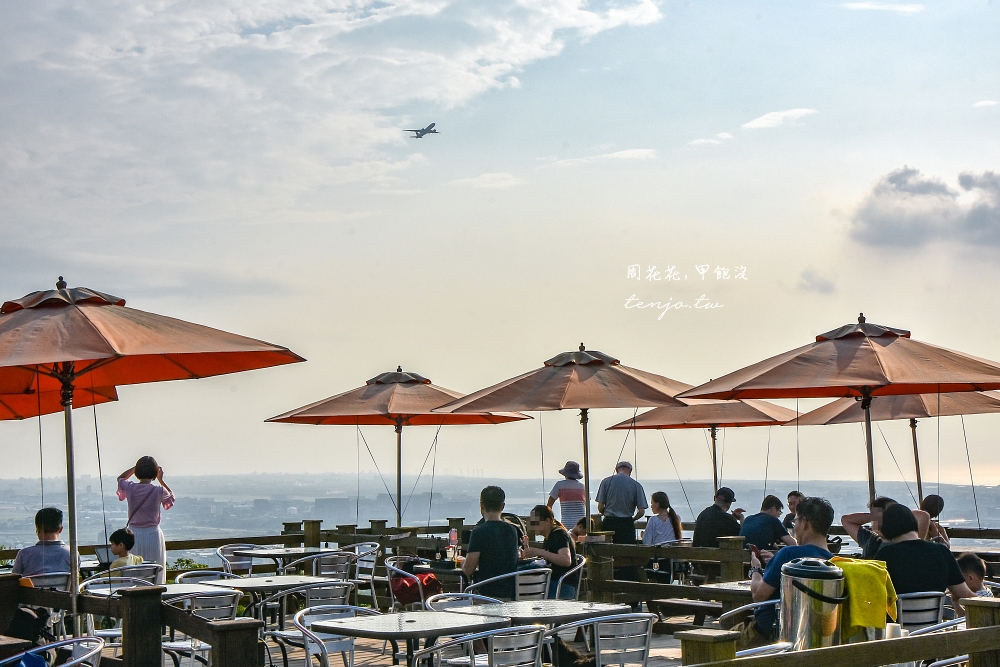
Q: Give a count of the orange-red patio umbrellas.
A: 7